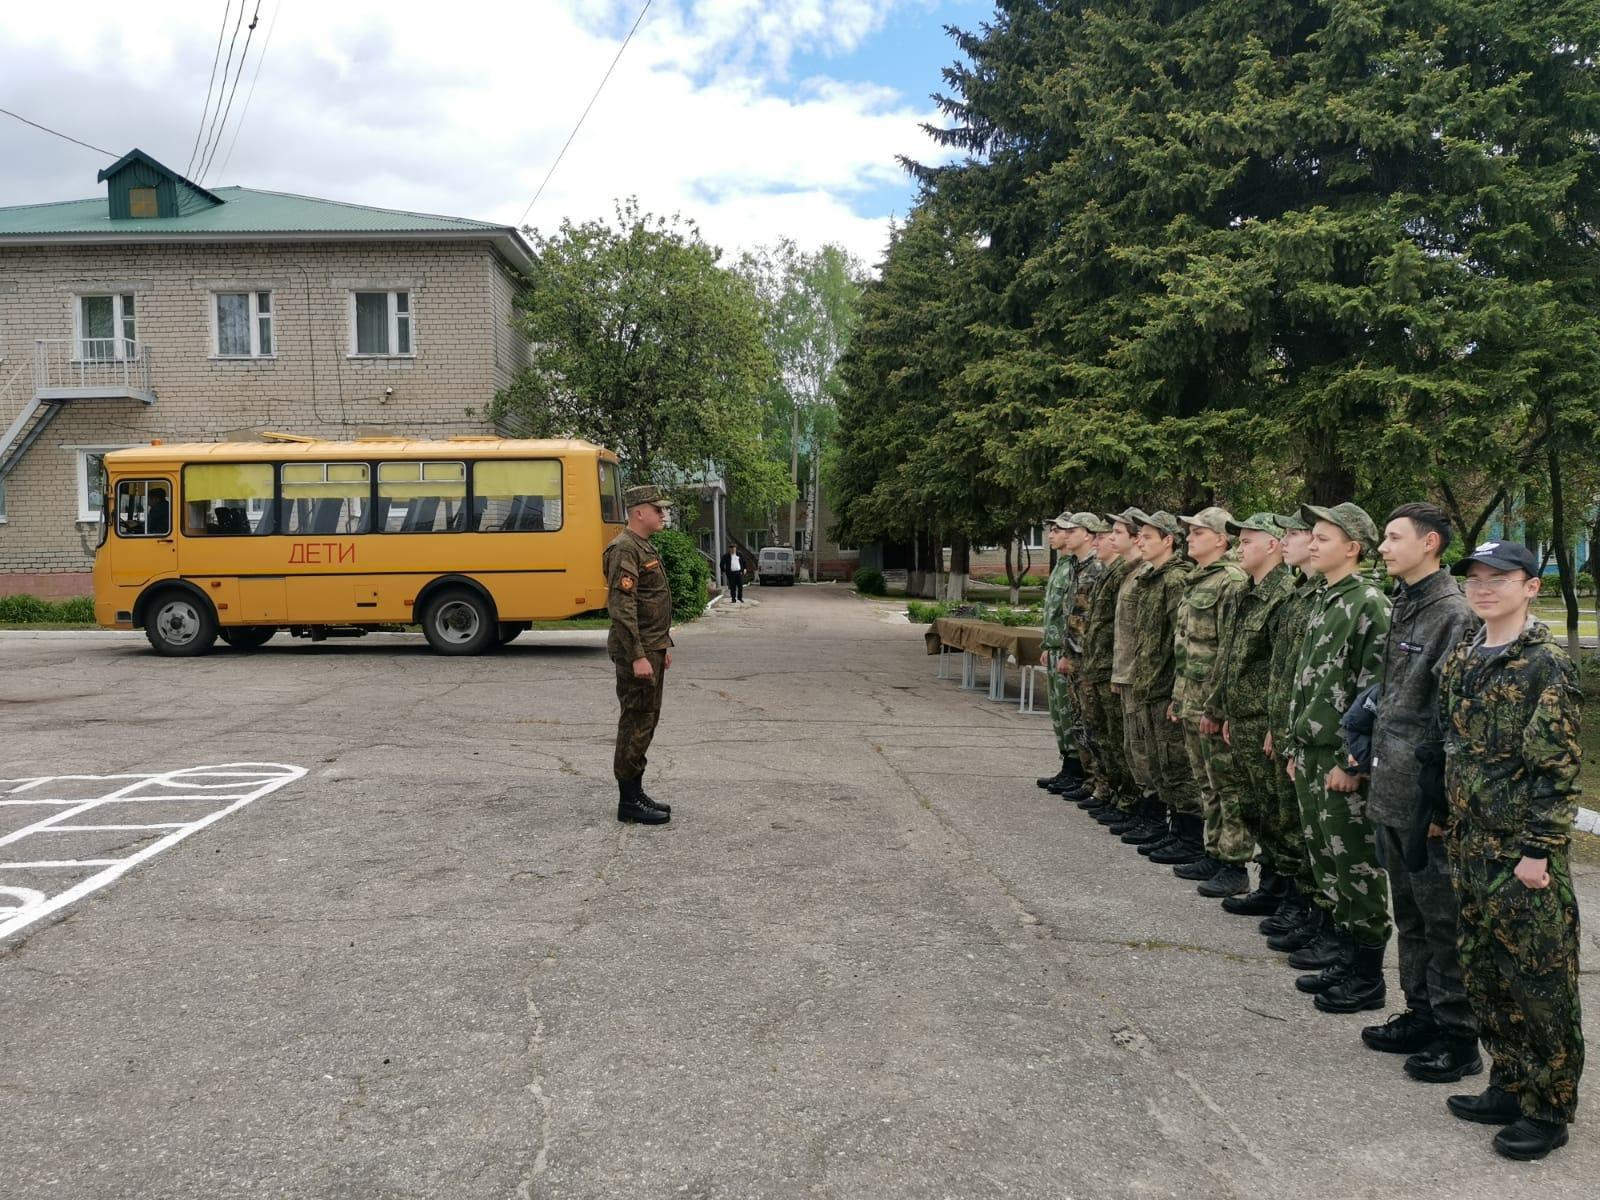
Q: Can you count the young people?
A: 11